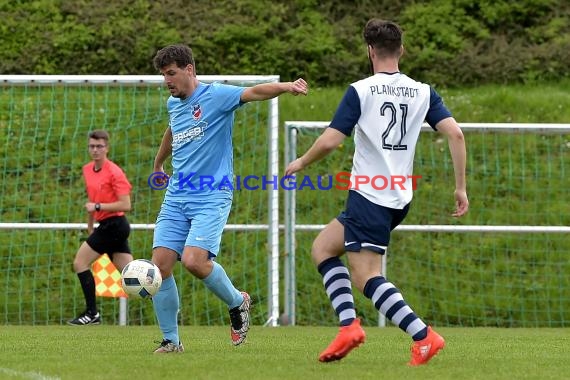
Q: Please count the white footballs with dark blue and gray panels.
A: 1